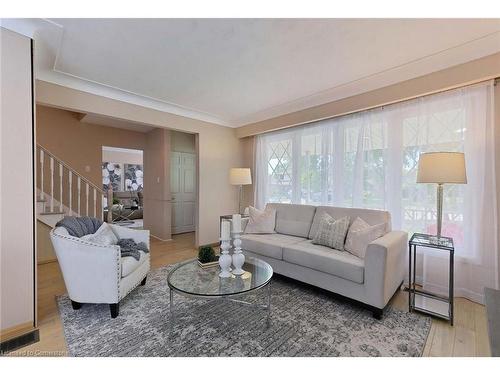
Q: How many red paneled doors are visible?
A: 0